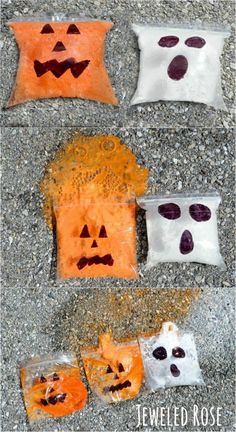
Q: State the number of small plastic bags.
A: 7